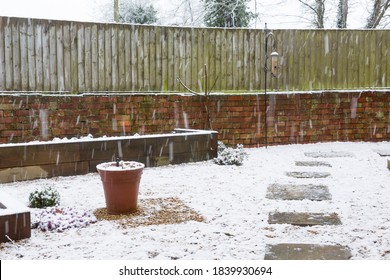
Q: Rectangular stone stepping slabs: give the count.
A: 6